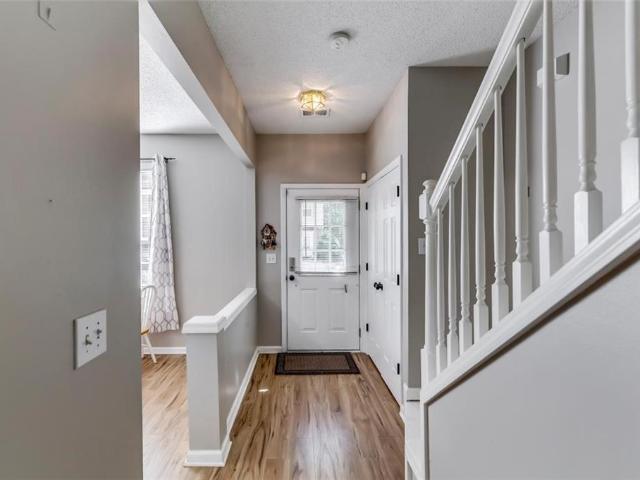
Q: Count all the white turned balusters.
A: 9